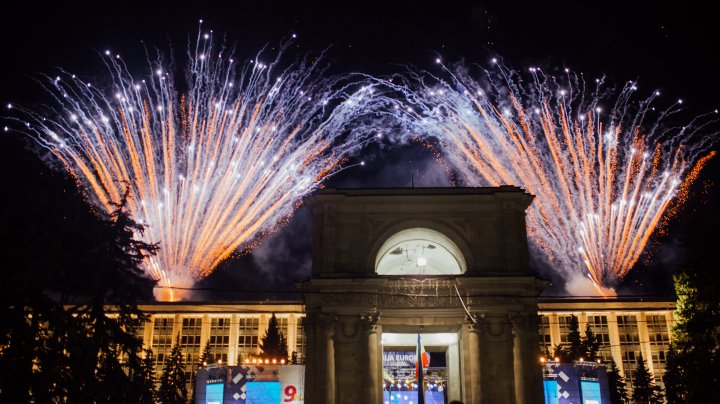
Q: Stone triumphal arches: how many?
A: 1